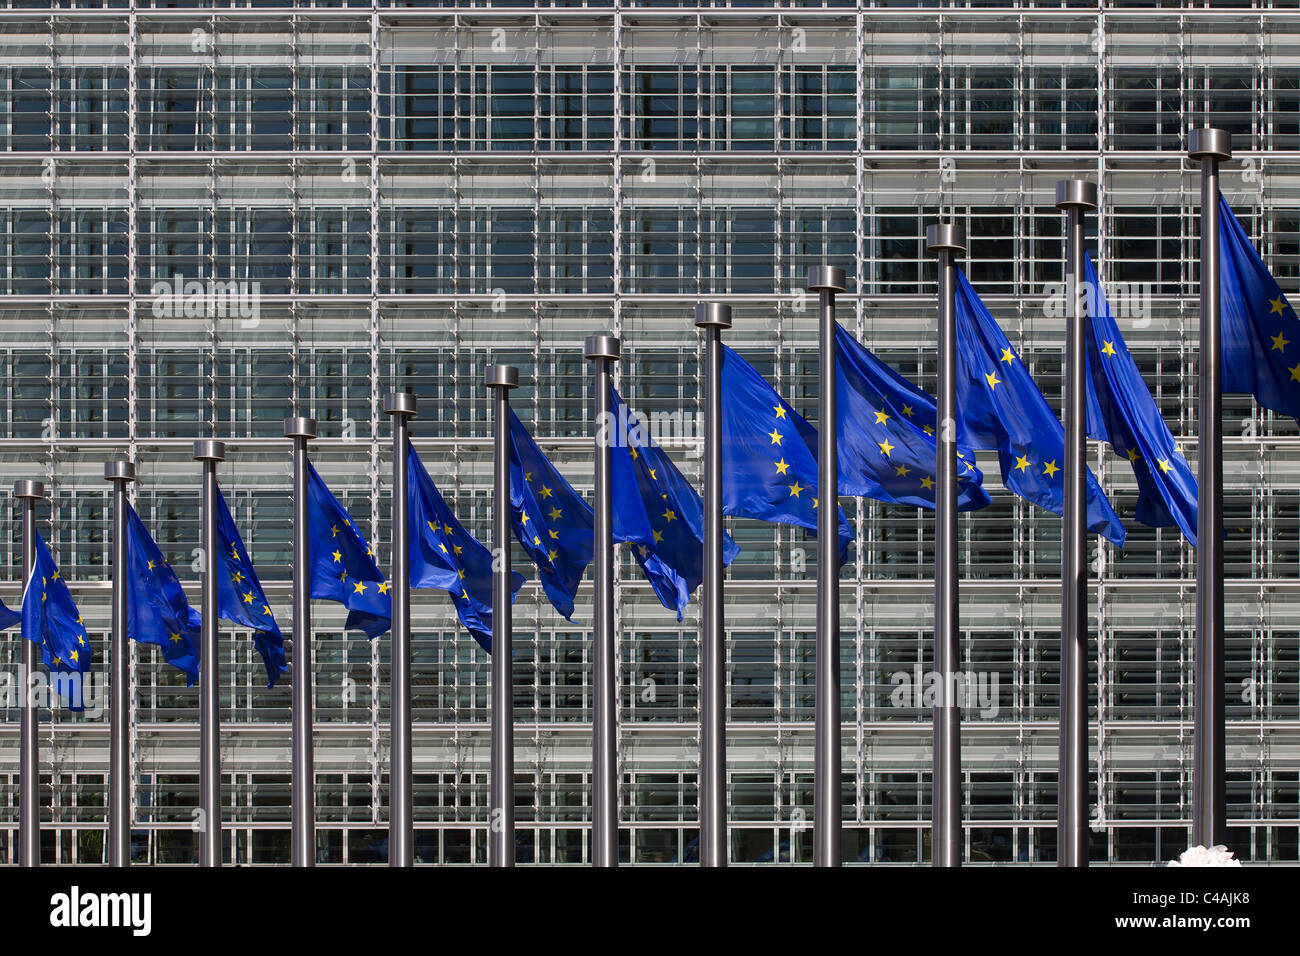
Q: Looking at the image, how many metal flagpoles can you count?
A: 12